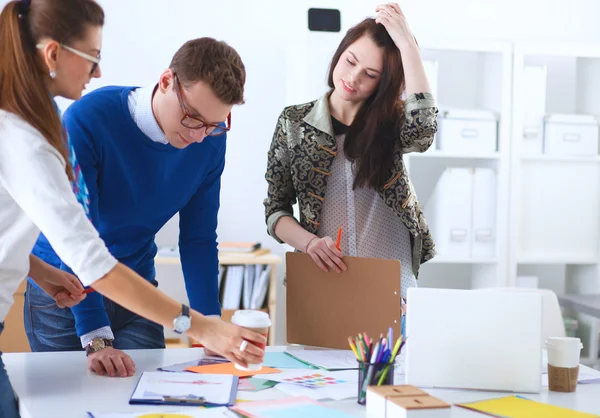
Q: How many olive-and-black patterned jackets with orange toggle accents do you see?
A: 1